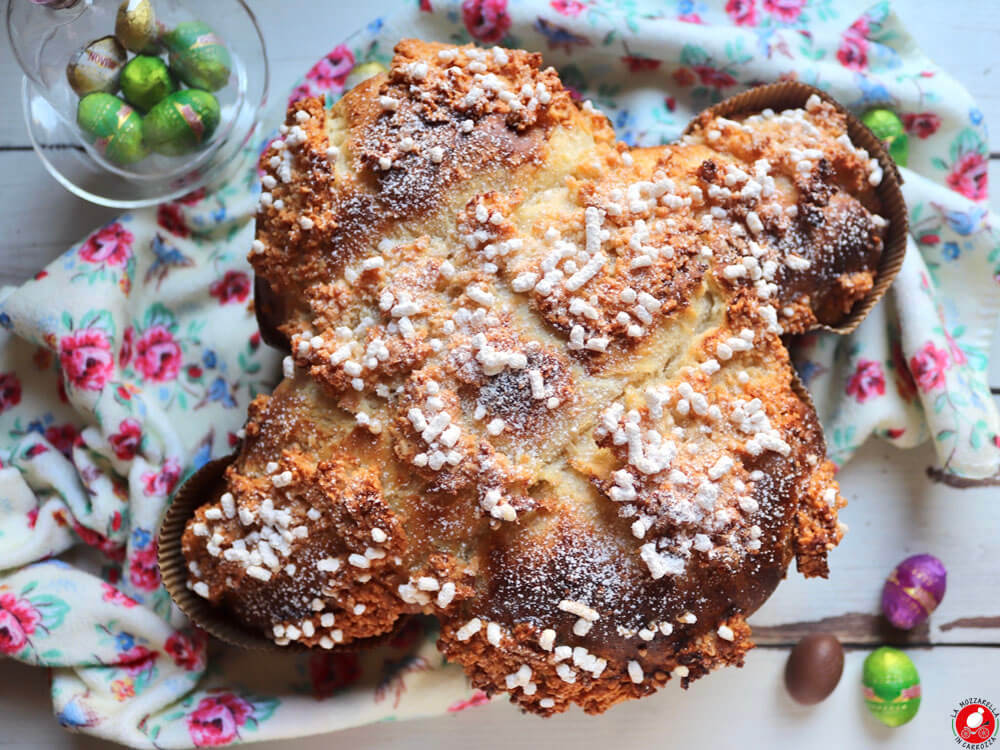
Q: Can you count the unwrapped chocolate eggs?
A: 1